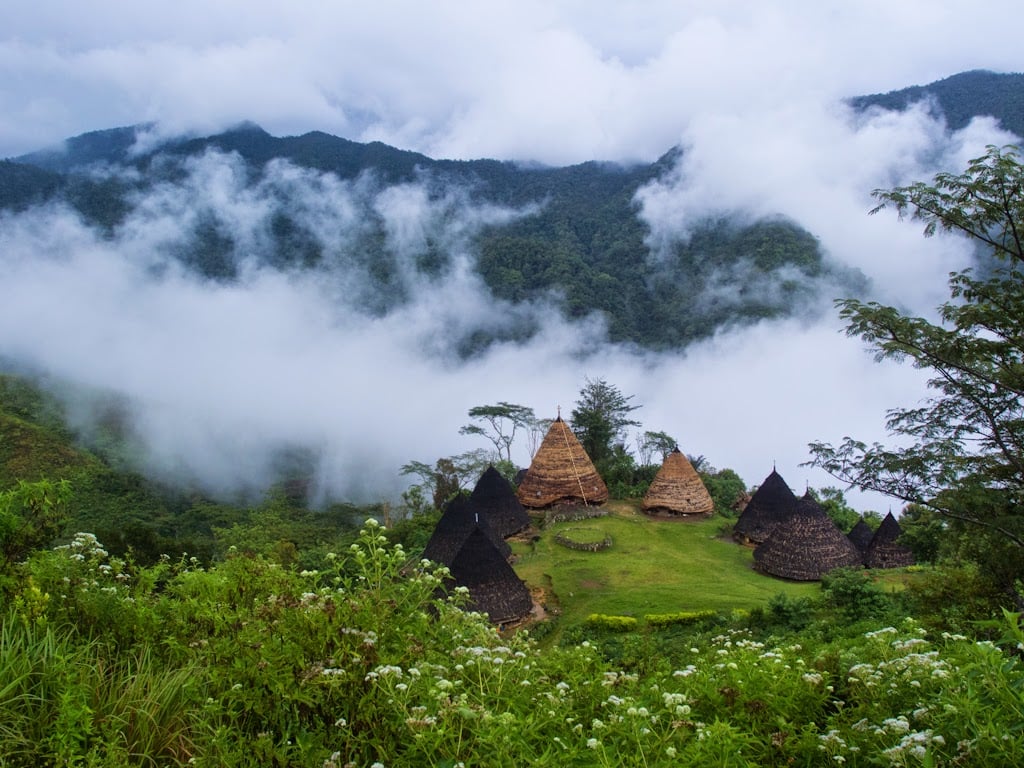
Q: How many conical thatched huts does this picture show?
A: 9